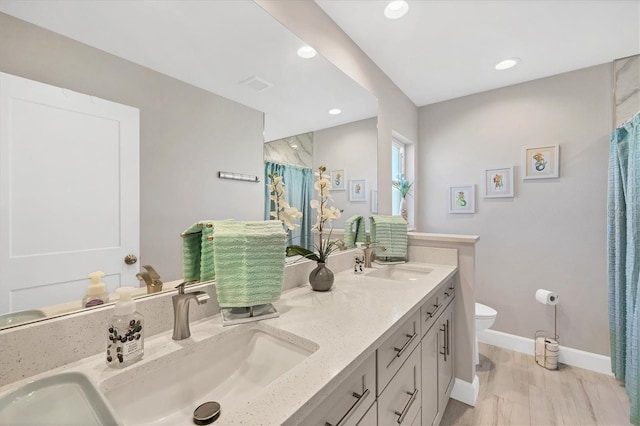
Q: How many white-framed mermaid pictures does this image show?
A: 3